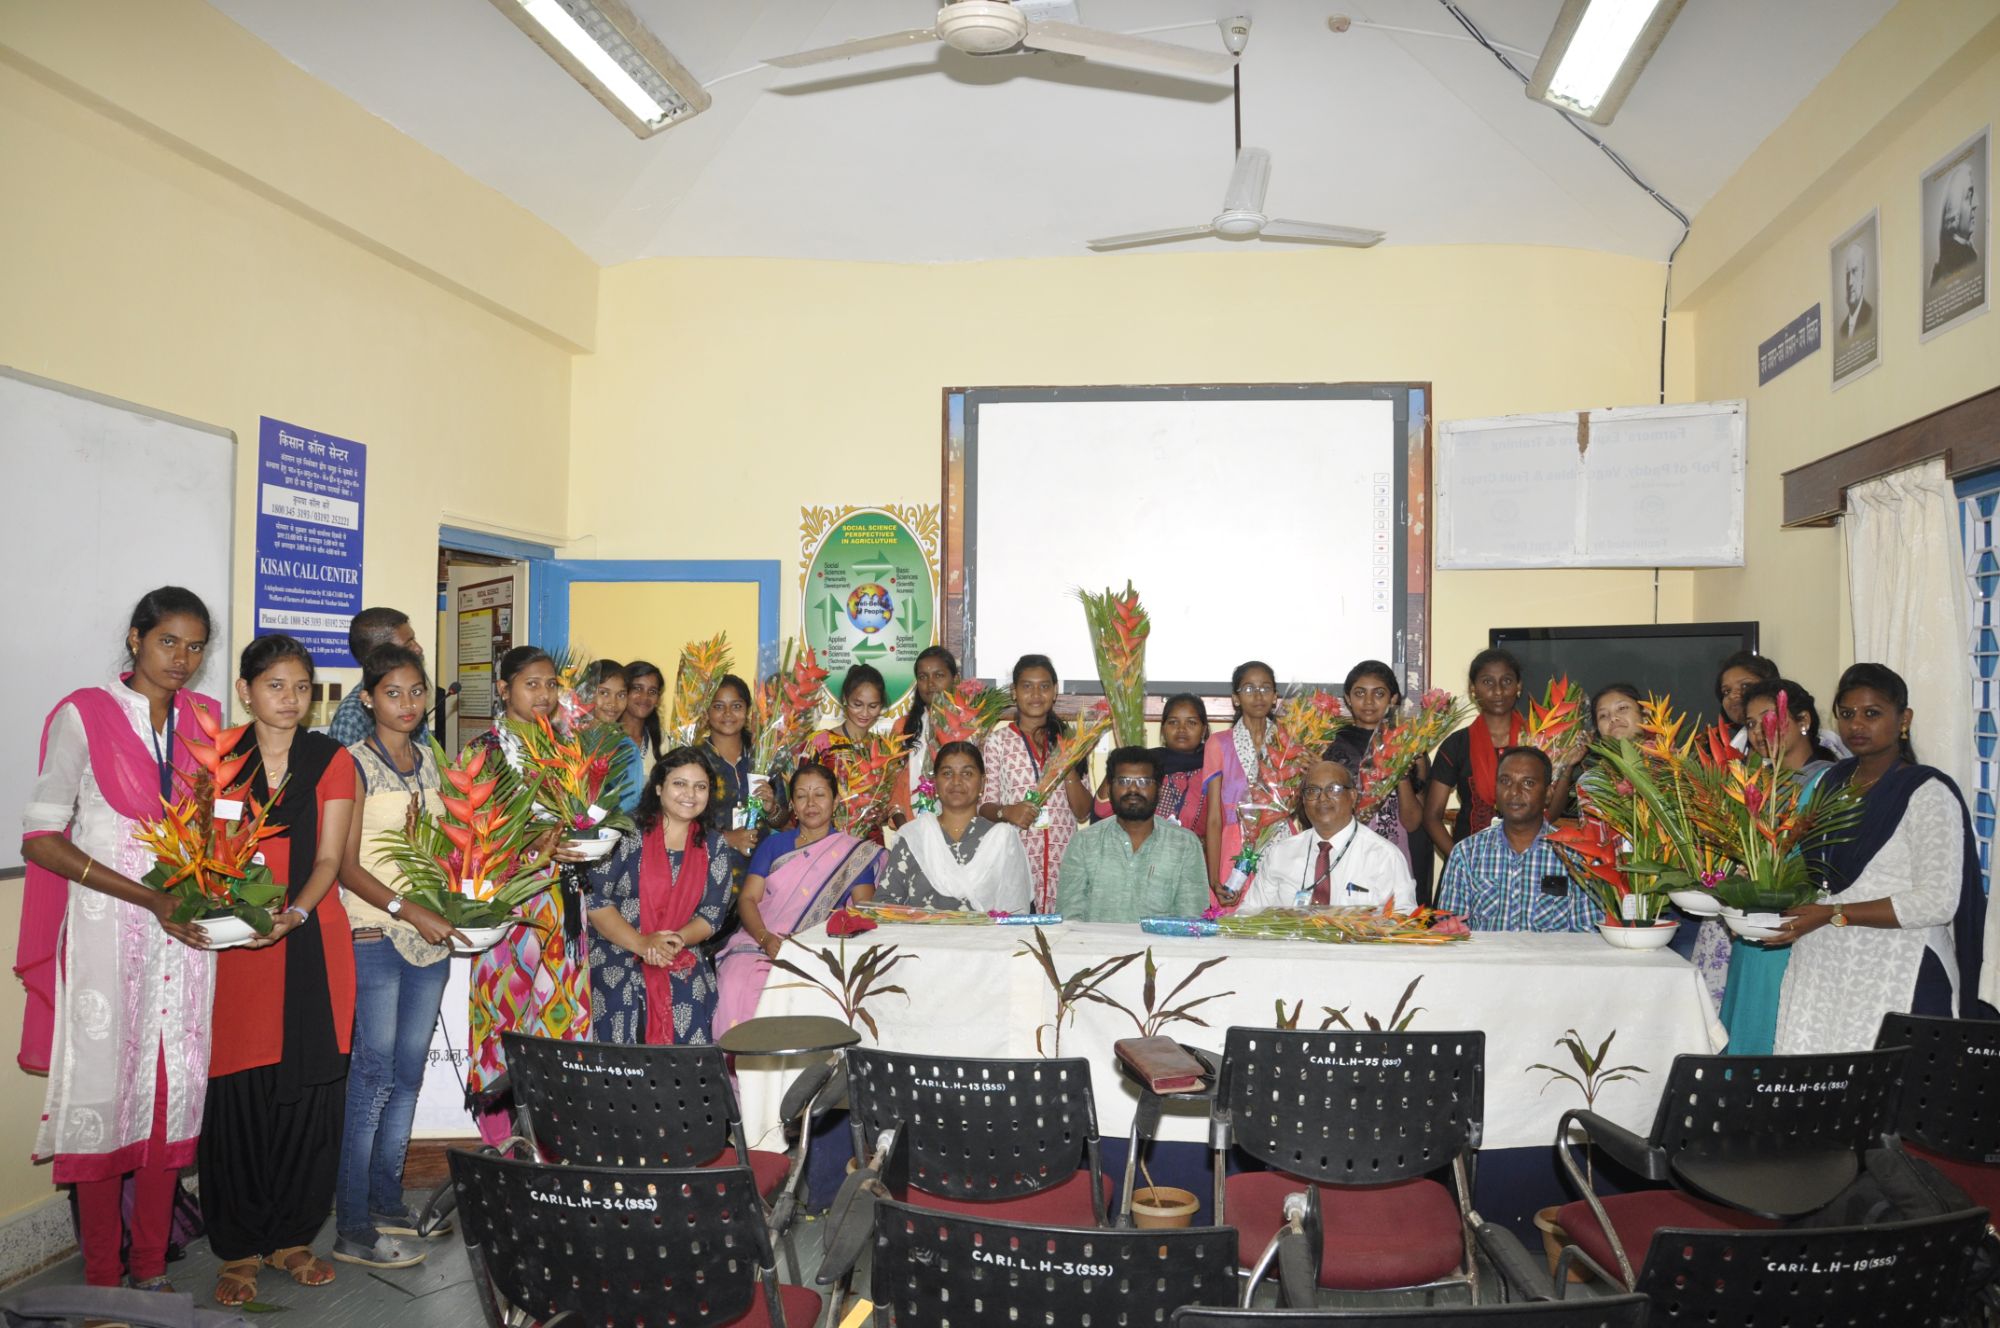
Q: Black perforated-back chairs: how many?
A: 9